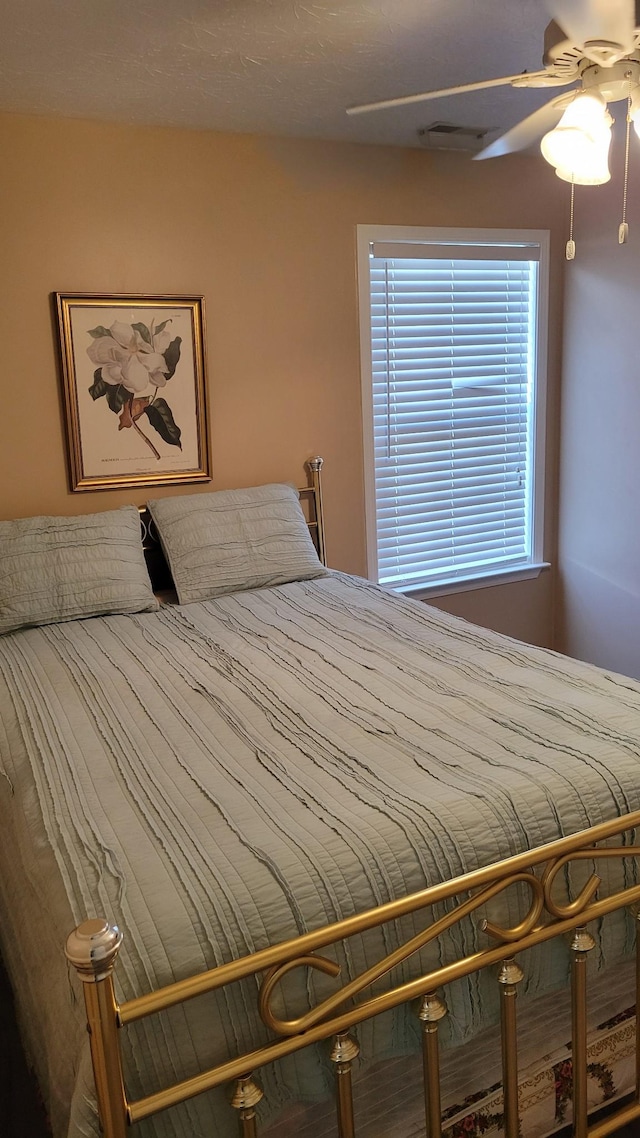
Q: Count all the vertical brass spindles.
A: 6